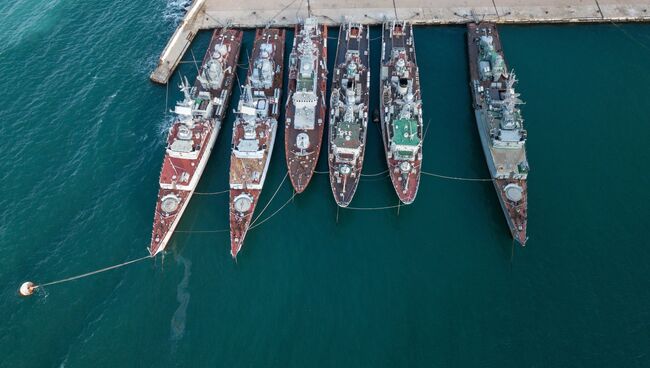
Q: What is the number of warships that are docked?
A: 6